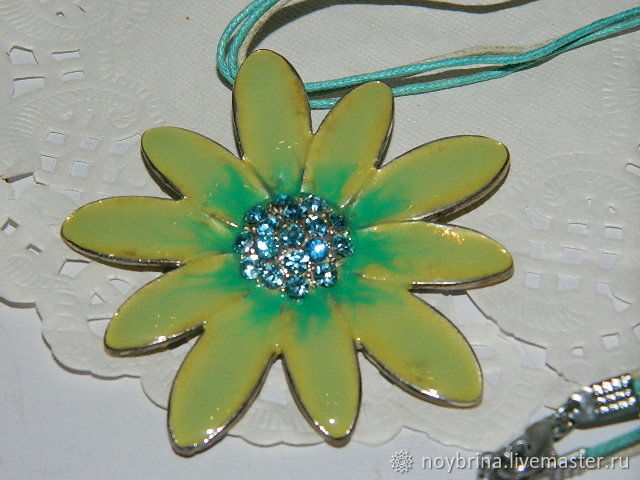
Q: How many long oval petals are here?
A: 10